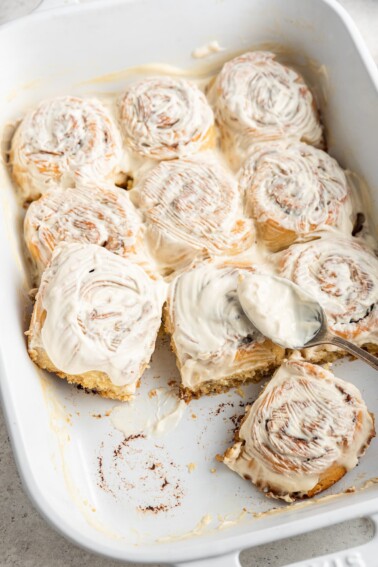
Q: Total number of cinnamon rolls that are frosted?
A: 10